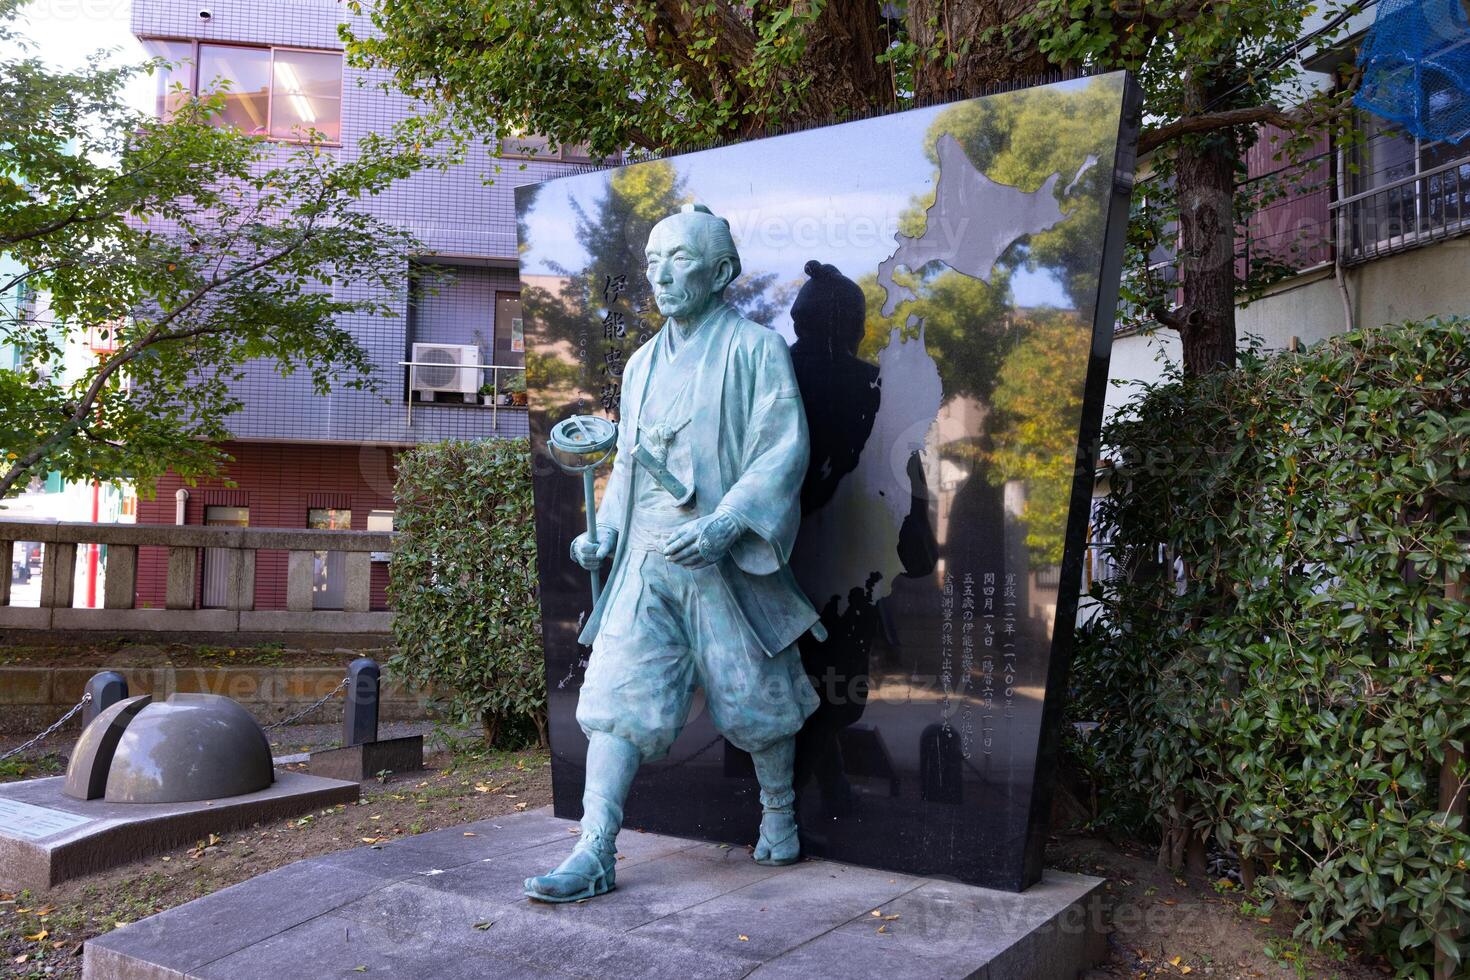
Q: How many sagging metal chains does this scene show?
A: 2